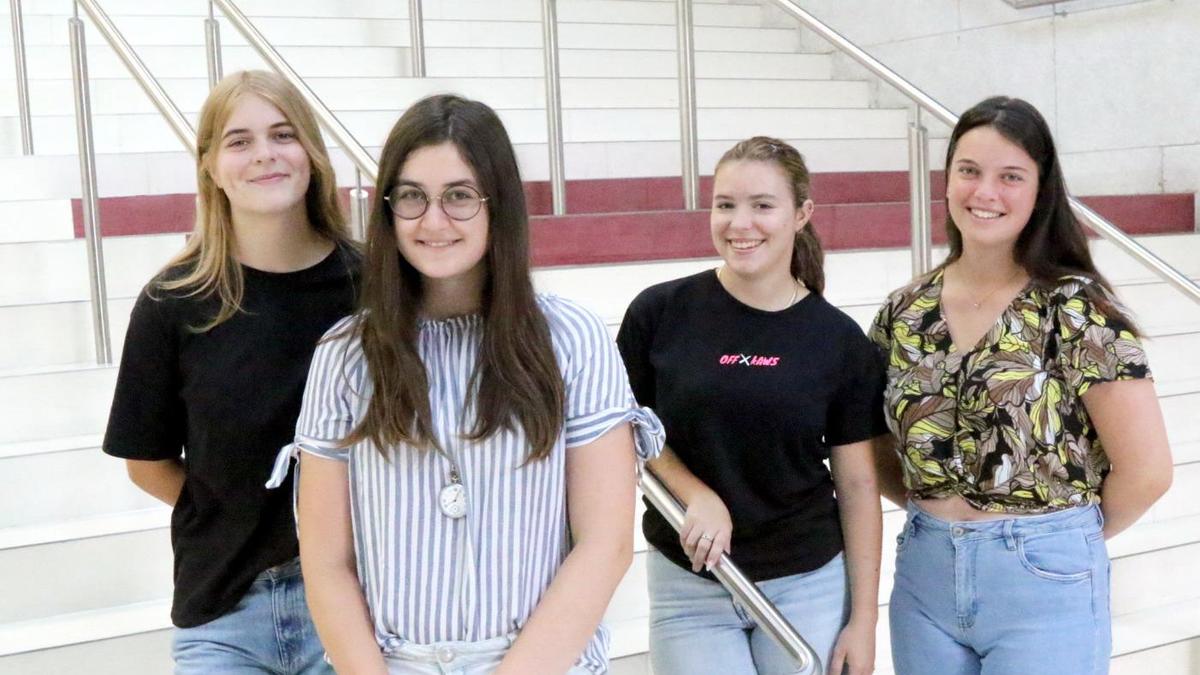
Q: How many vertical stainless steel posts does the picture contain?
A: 8